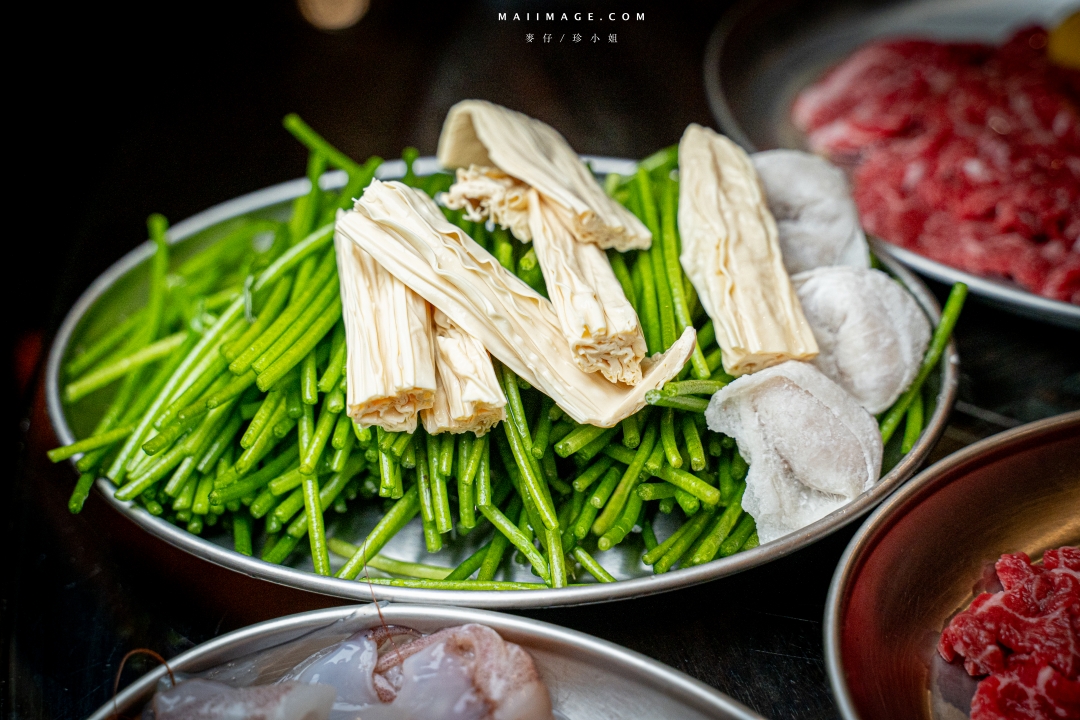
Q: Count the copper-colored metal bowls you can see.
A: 1